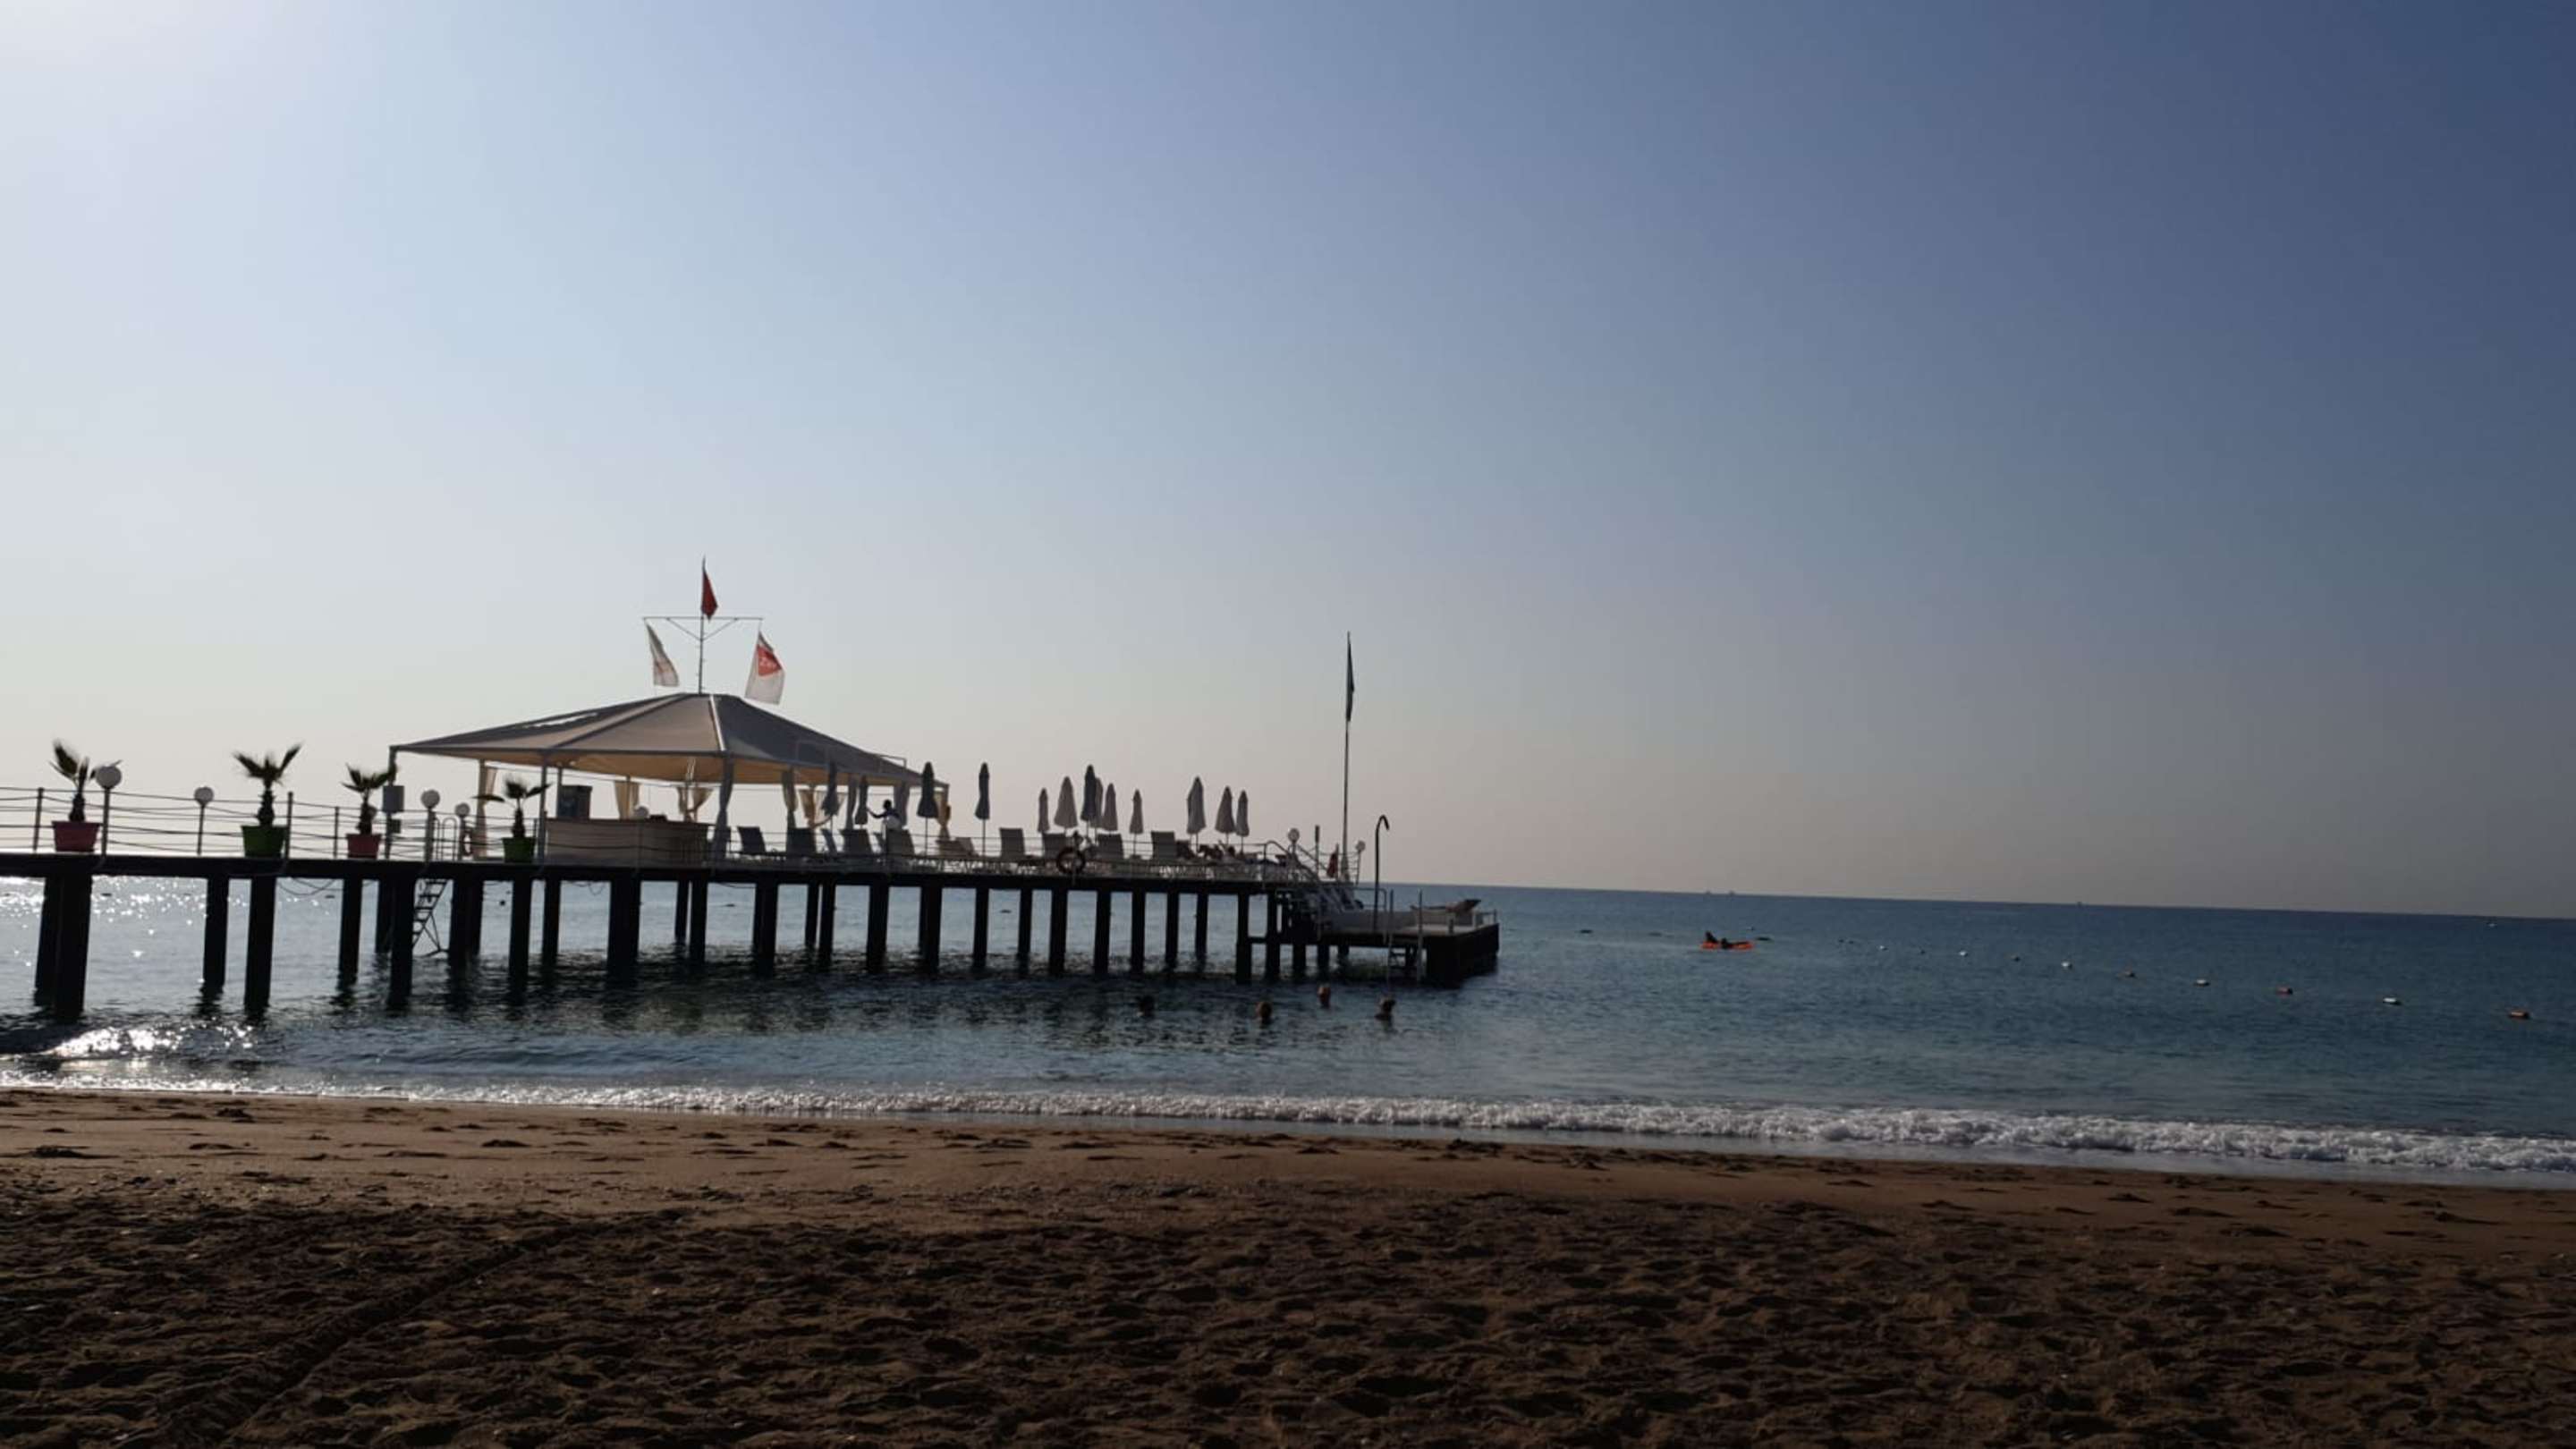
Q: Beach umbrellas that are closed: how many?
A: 13